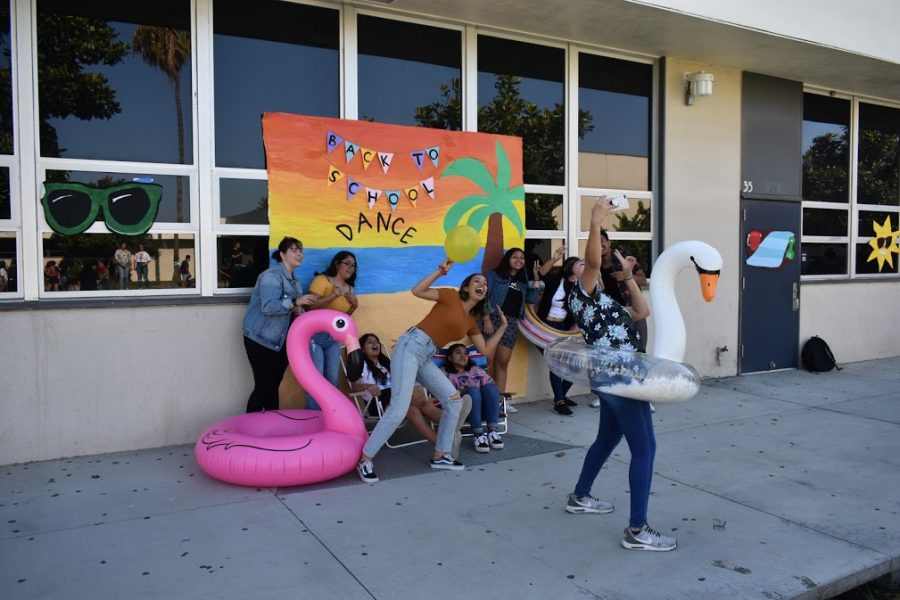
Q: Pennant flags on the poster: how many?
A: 12